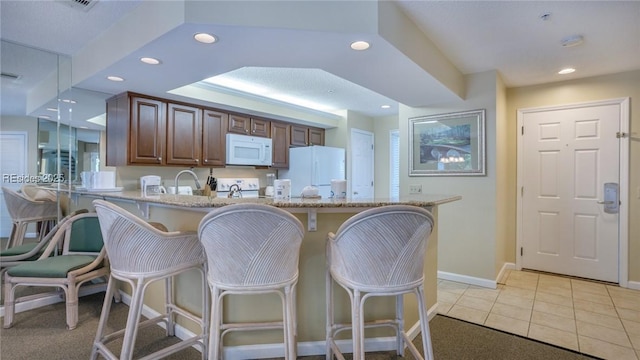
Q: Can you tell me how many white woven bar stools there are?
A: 3